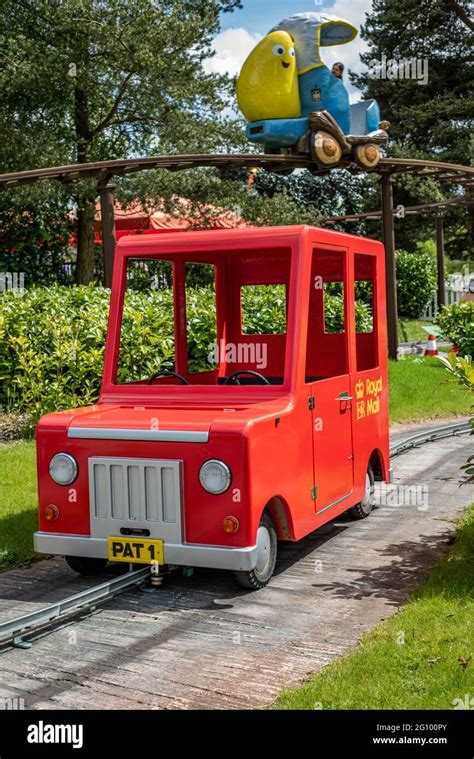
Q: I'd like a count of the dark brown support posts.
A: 3